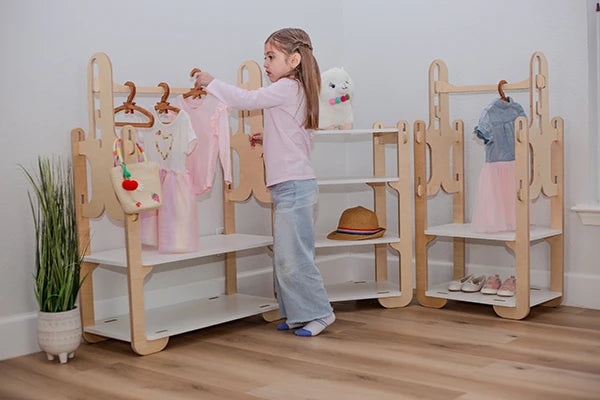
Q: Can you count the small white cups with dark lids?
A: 0